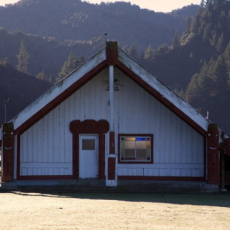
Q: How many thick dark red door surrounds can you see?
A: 1